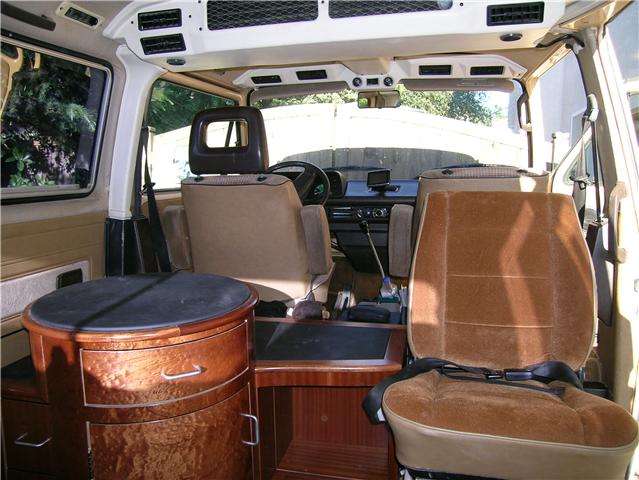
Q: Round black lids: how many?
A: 1